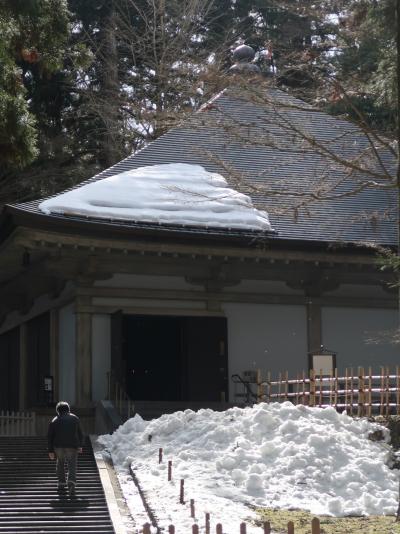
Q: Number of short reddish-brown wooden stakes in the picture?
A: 13